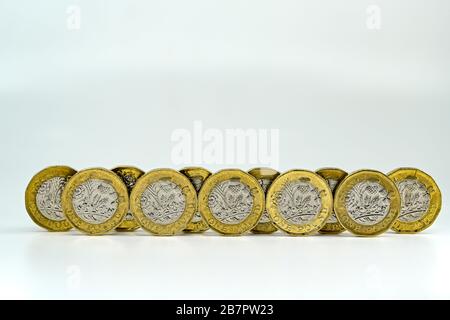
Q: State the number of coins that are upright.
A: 11